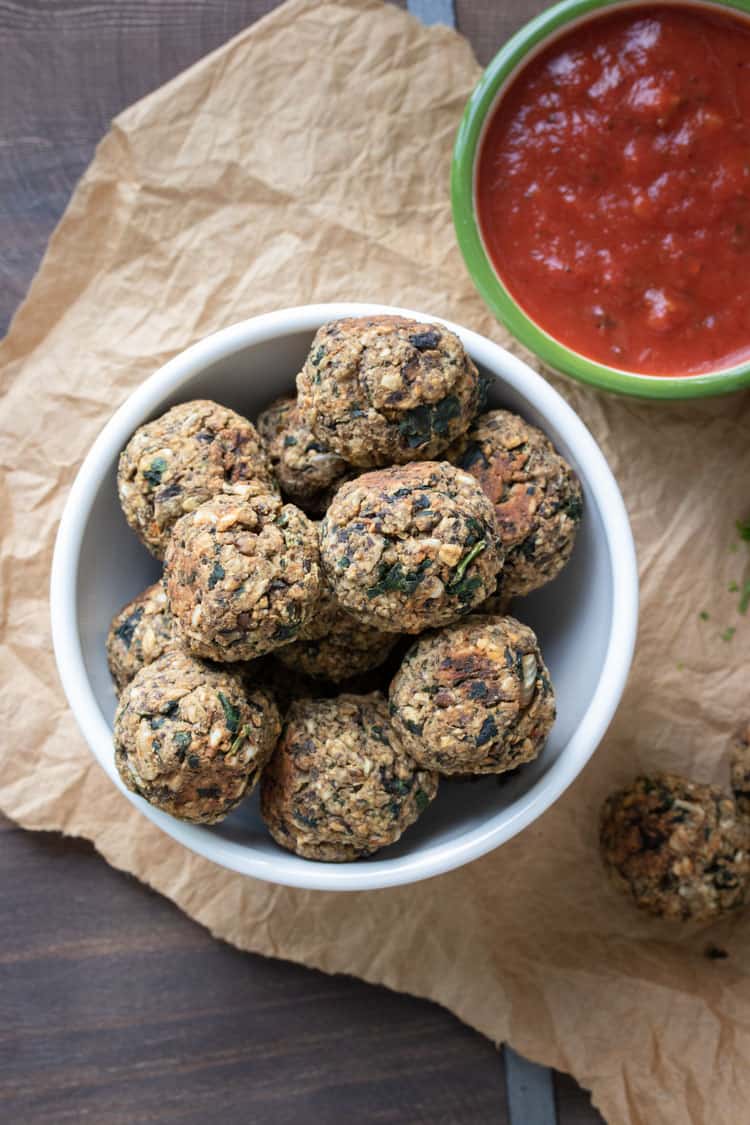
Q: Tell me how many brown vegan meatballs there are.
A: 13